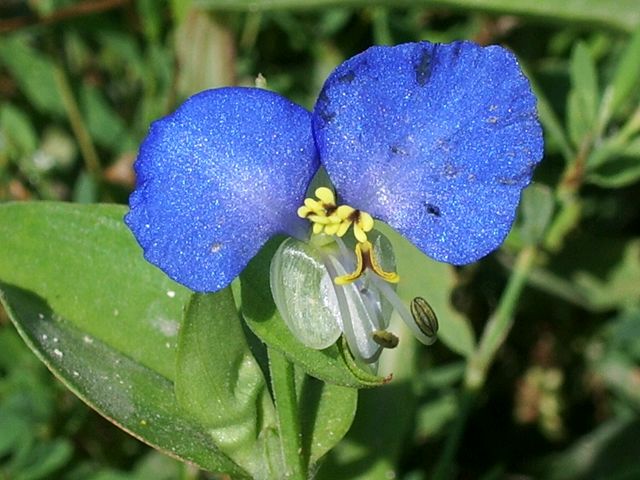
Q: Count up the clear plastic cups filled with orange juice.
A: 0